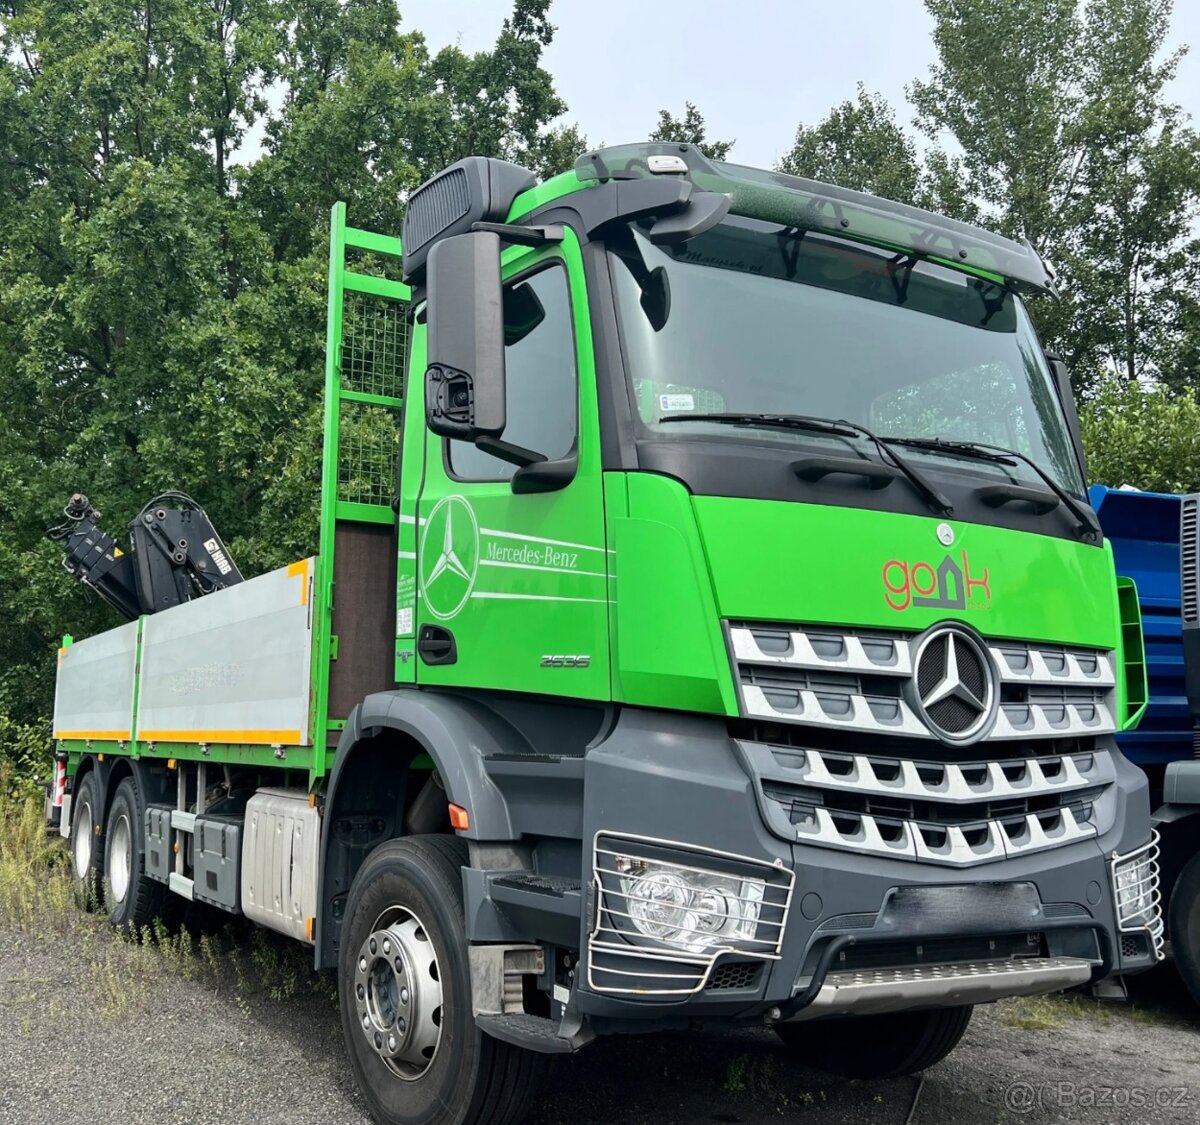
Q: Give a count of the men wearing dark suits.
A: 0